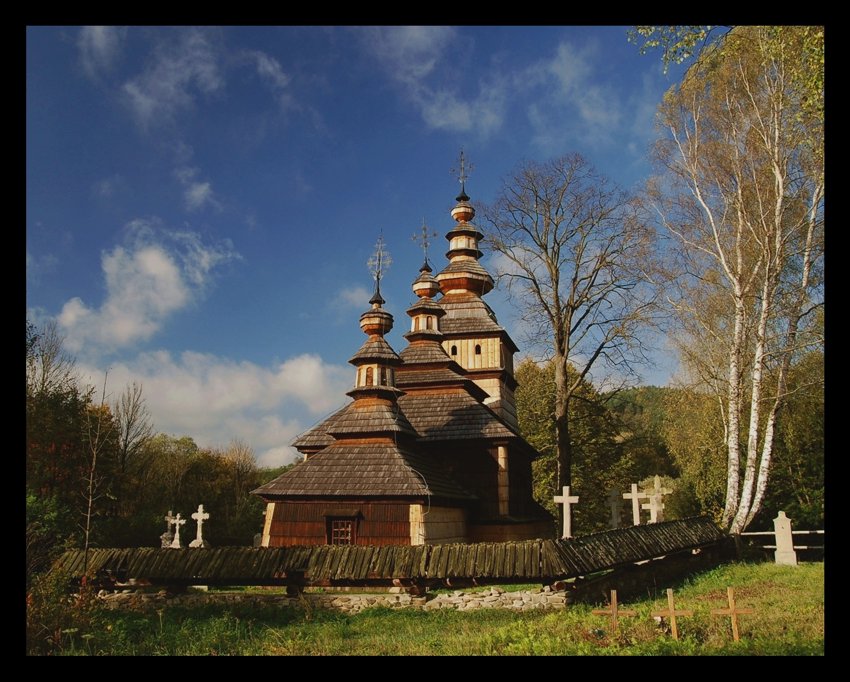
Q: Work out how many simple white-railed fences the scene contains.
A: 1